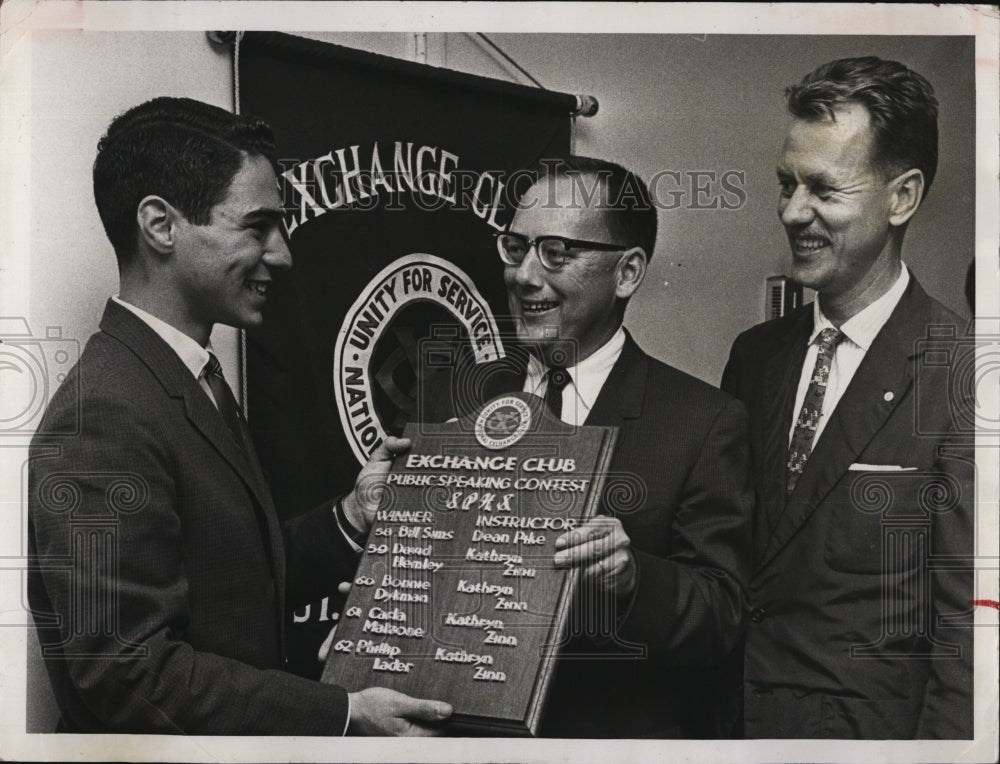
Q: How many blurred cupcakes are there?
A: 0